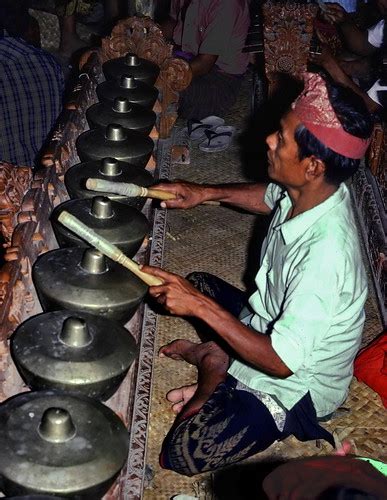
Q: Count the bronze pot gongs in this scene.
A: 9